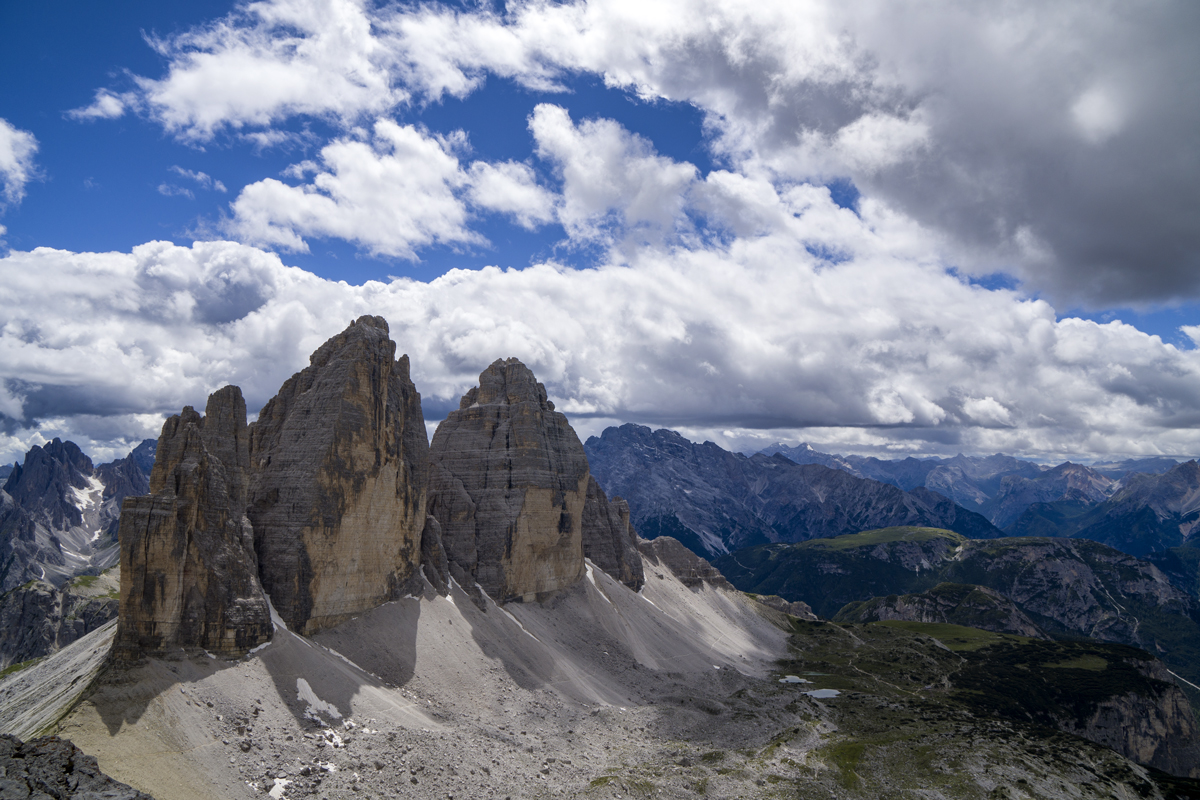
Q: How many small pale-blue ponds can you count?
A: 2